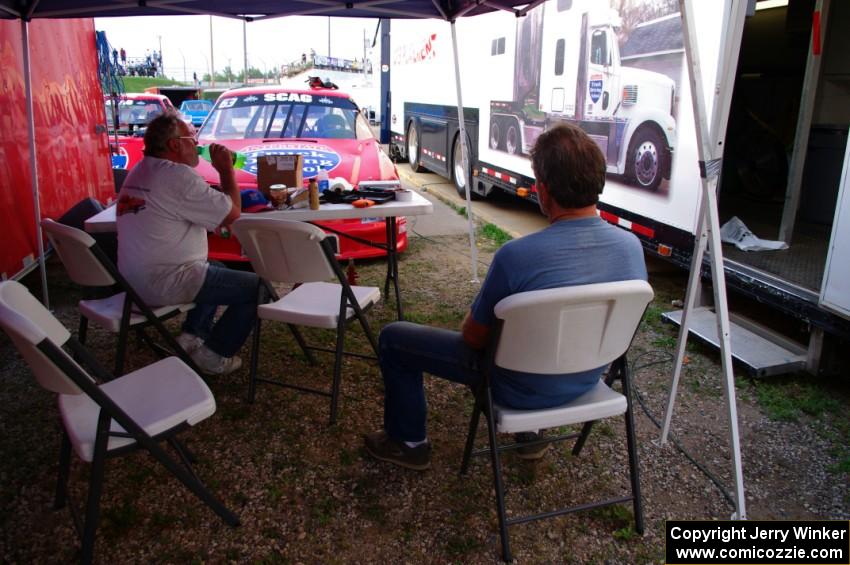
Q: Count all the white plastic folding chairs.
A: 4